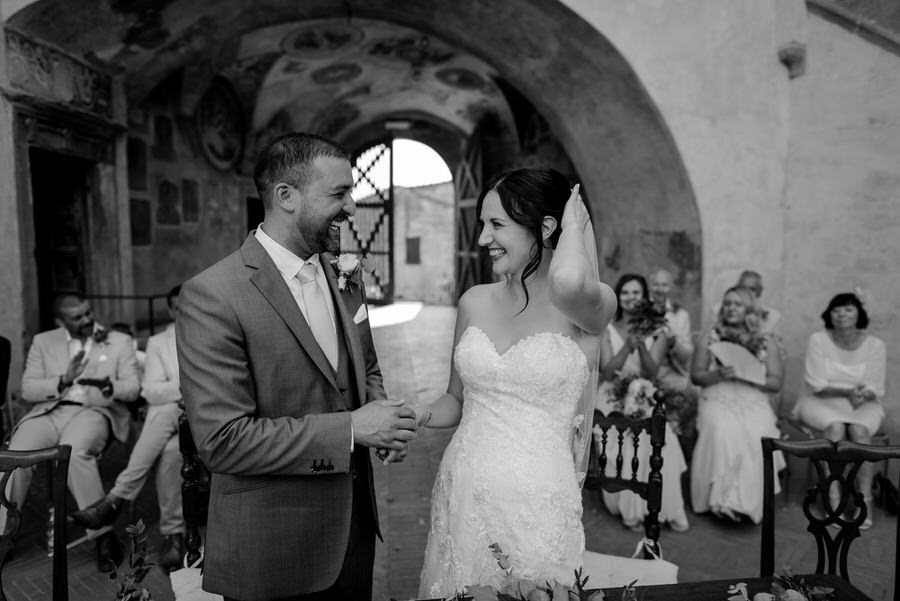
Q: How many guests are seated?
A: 7